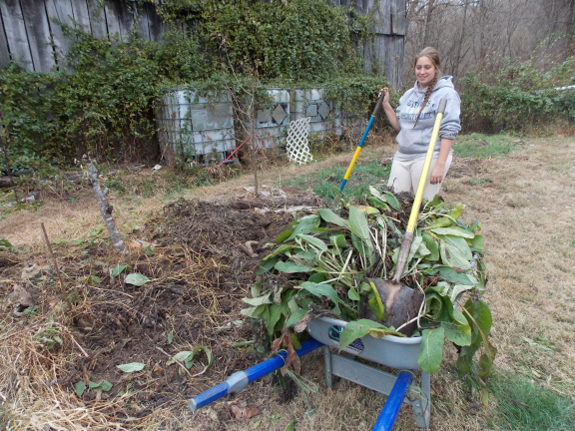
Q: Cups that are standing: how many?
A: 0